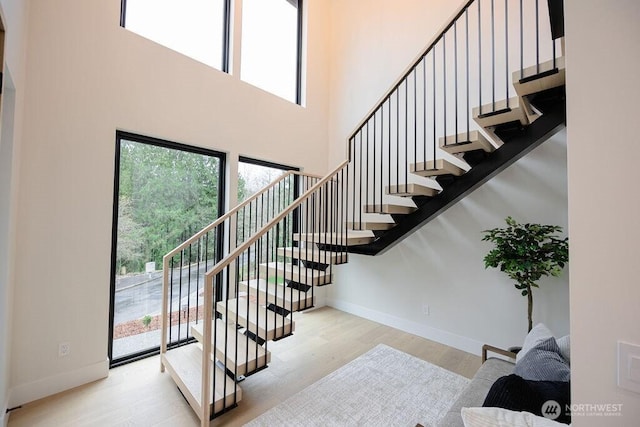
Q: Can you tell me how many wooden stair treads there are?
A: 14